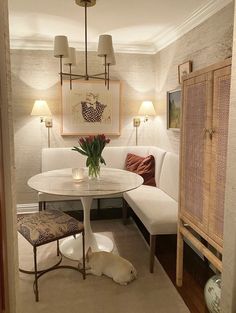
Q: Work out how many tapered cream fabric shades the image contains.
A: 6